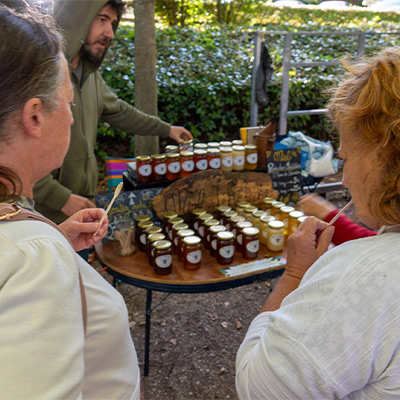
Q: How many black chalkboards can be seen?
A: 2